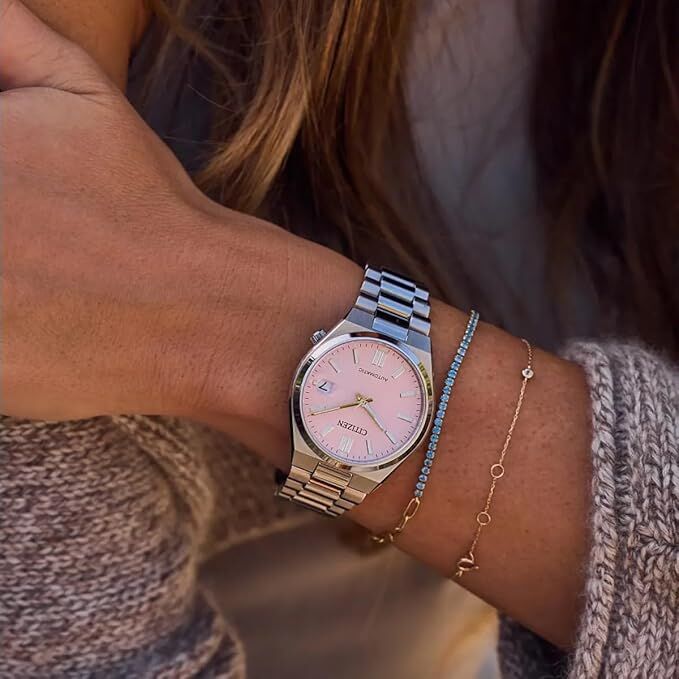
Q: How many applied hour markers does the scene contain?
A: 11